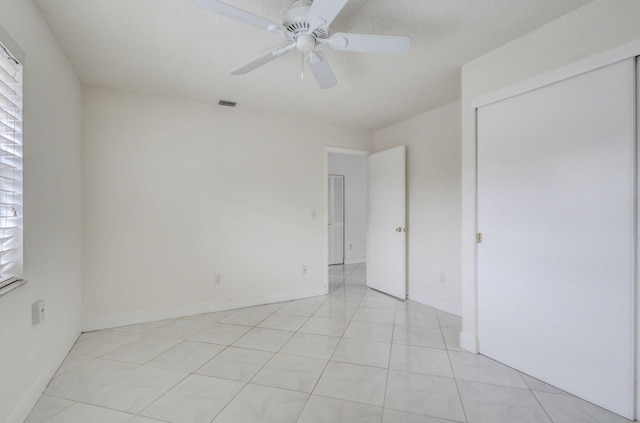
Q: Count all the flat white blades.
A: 5